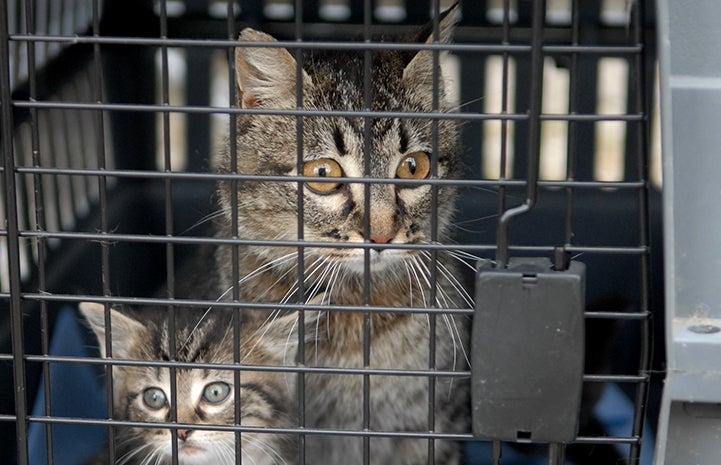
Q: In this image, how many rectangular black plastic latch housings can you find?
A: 1